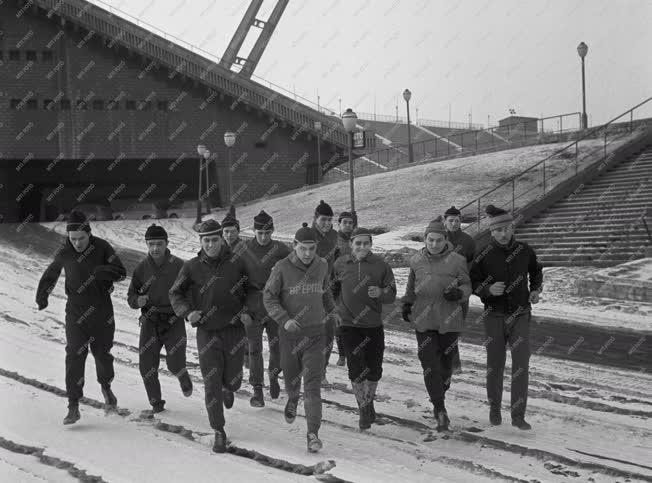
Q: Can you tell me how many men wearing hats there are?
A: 12